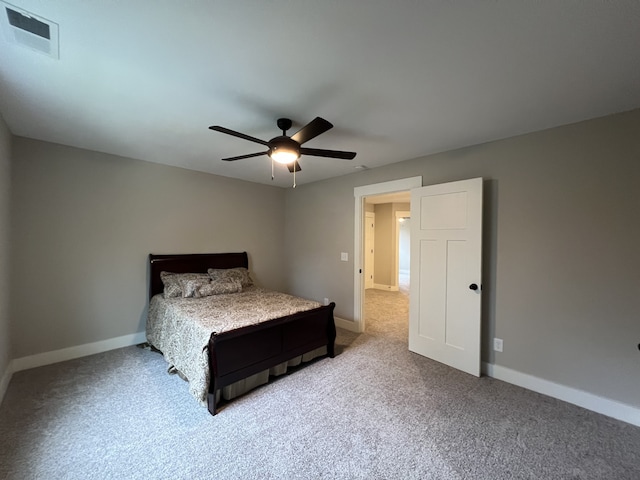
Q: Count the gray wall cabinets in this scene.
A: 0